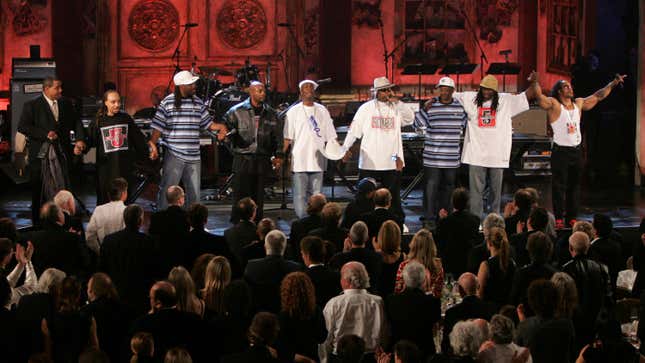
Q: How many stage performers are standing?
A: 9